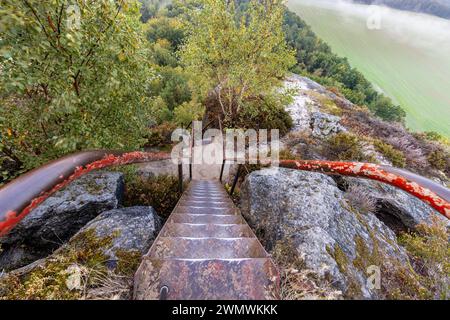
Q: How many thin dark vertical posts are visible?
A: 4